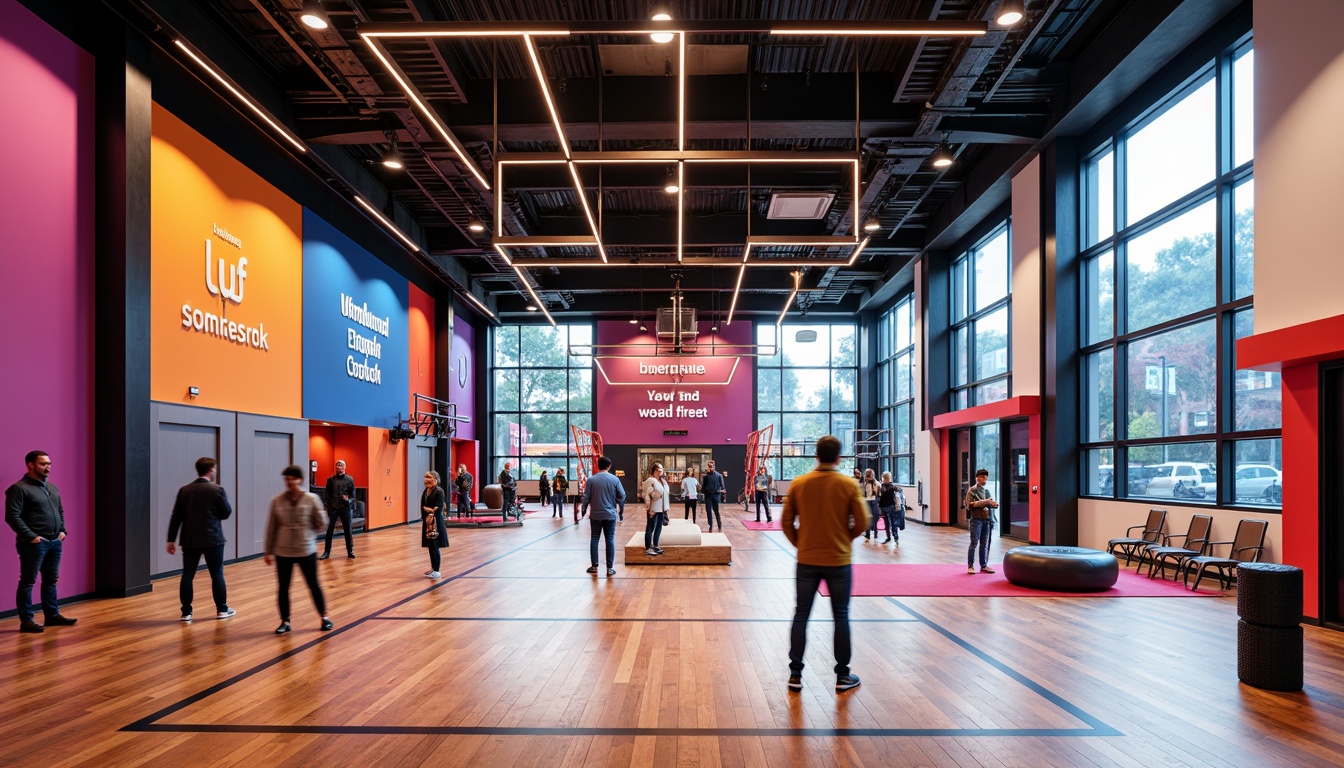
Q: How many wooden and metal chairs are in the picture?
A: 3